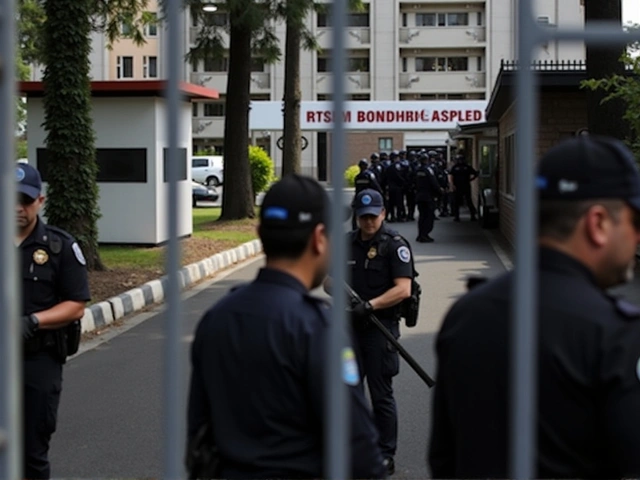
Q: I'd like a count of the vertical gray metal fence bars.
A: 4